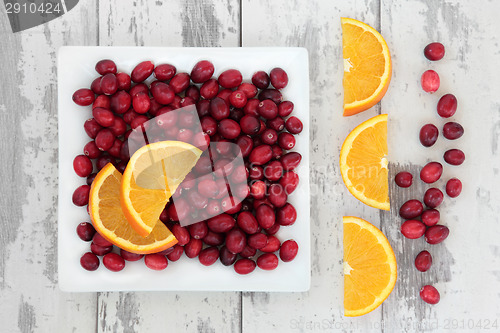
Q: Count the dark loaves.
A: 0